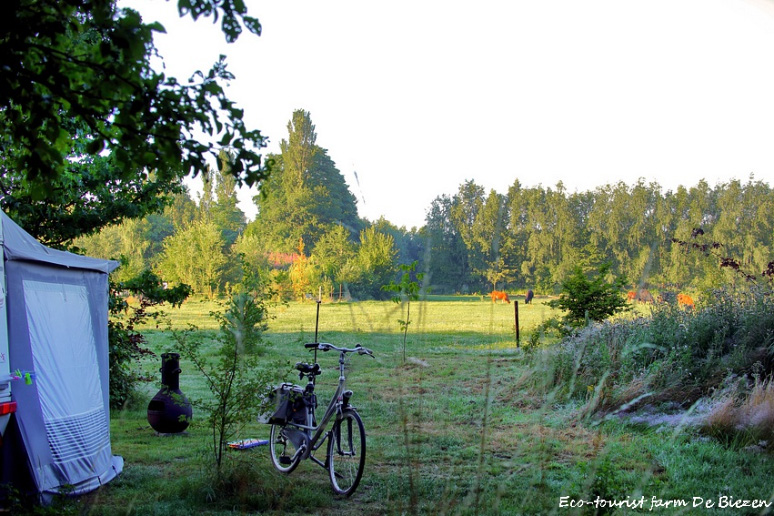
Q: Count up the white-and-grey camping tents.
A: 1